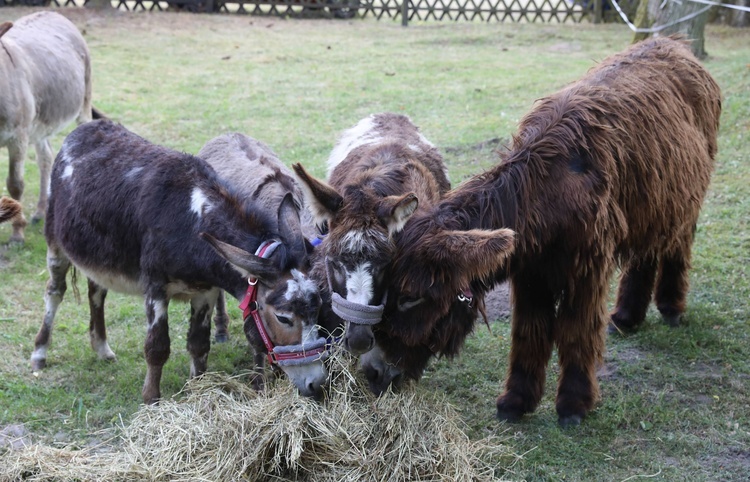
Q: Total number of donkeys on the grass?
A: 5